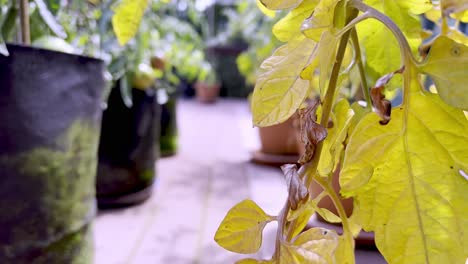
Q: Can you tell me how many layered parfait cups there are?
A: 0